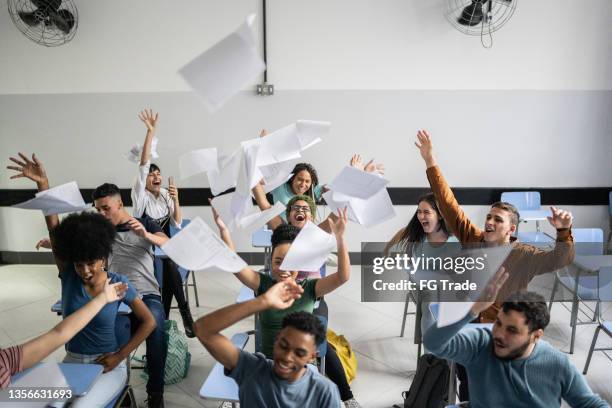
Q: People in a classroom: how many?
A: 11